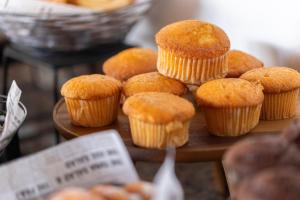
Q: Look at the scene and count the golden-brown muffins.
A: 8